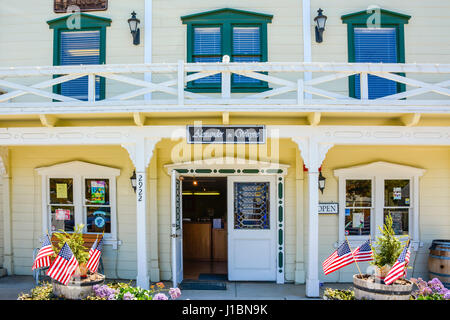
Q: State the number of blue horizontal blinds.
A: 4